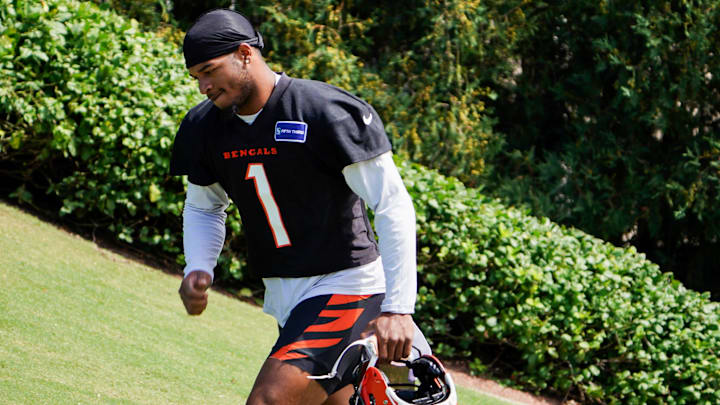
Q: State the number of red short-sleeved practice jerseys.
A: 0